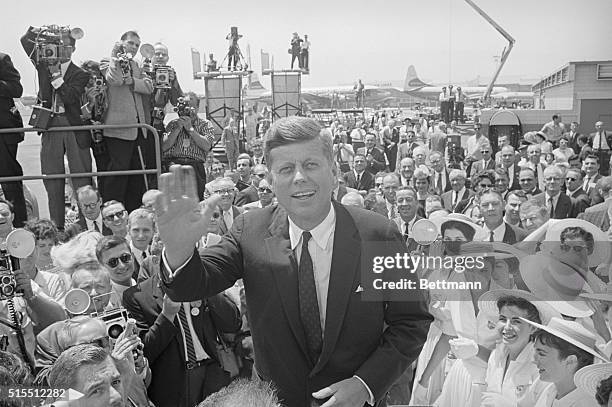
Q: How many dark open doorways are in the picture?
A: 1